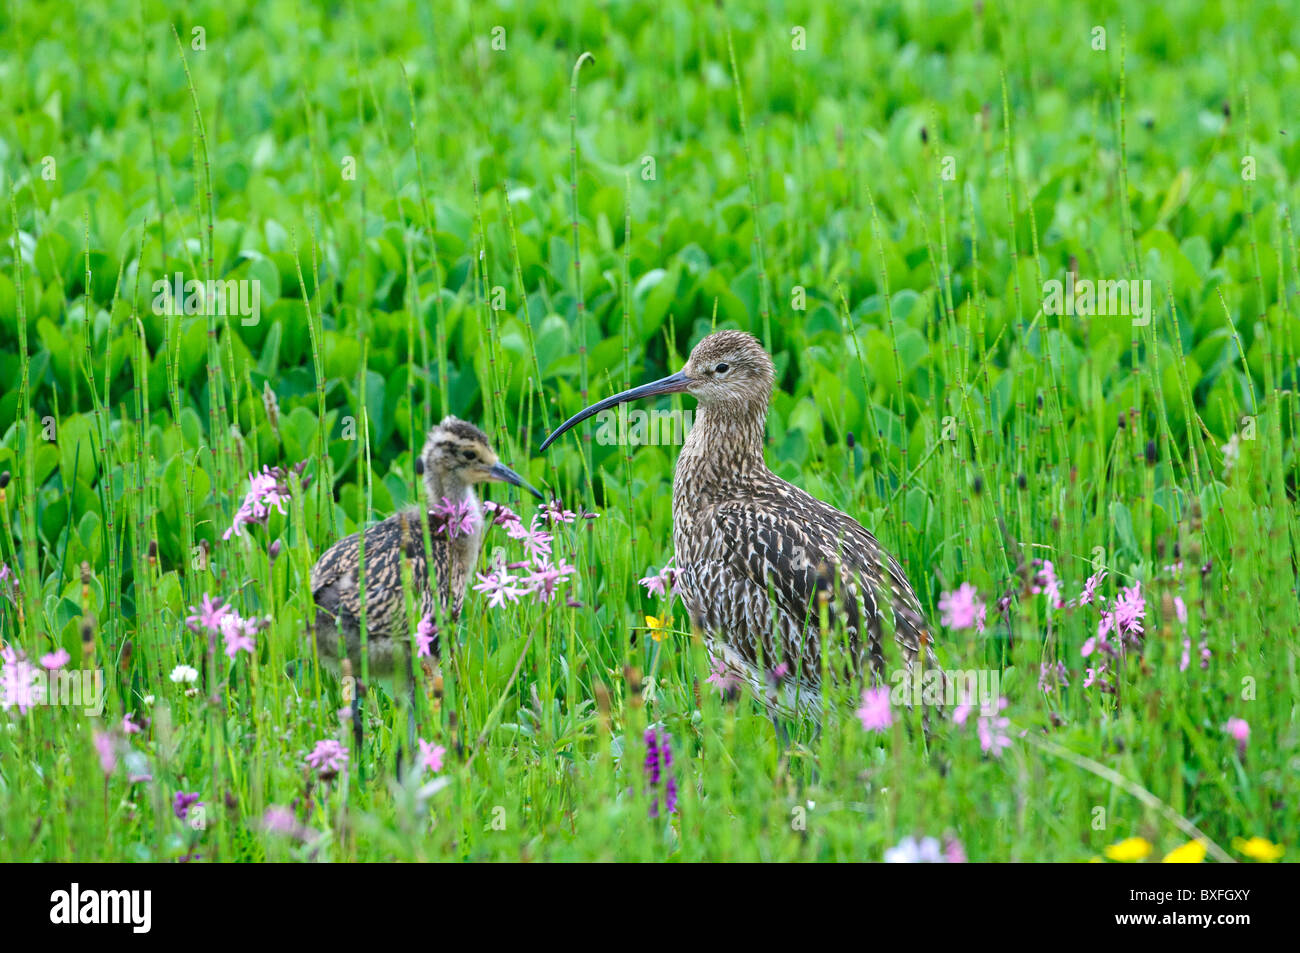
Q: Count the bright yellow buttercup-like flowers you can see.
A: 4